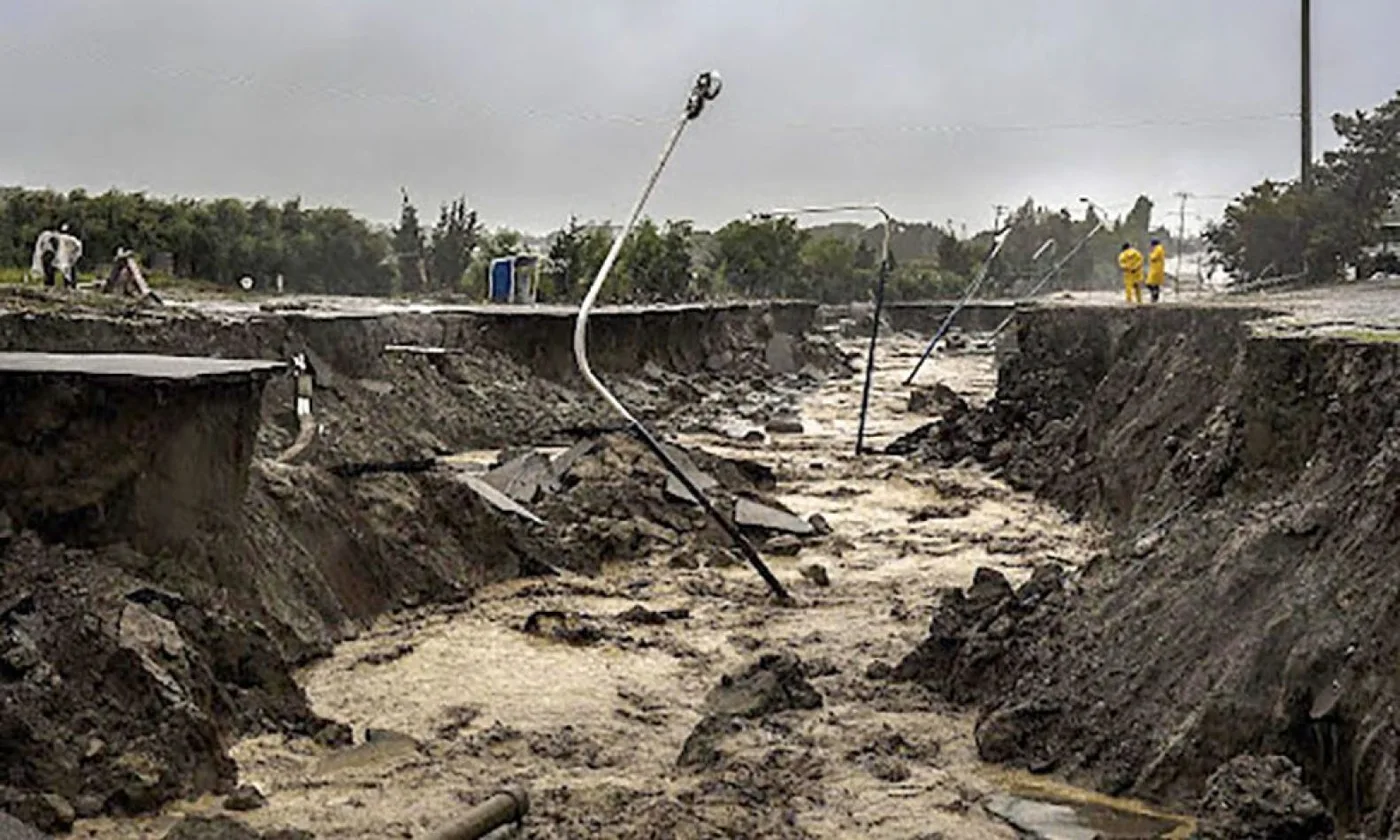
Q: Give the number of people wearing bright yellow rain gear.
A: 2